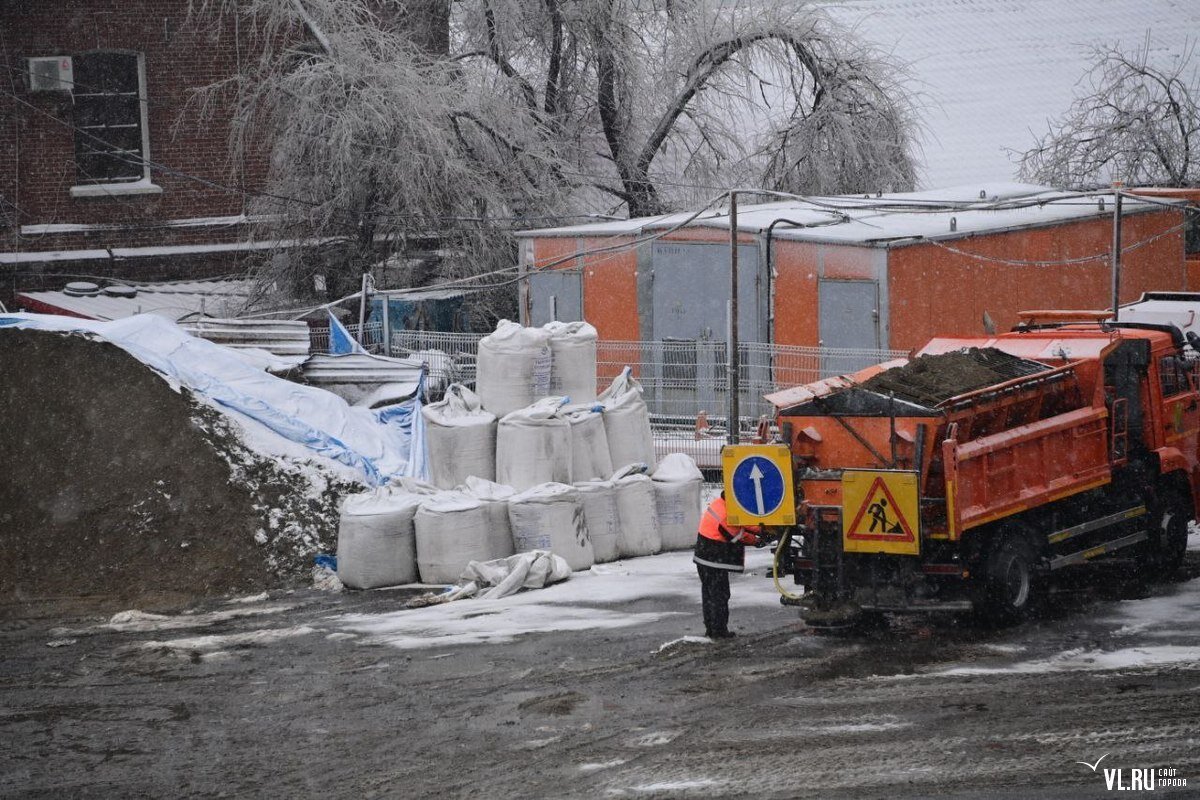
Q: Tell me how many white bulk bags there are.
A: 13